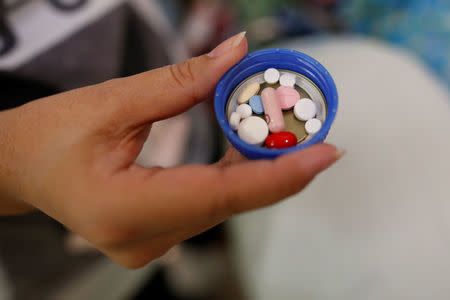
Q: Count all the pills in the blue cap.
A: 12